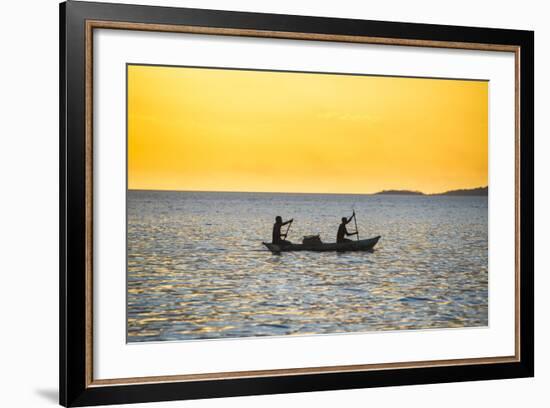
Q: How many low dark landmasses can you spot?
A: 2